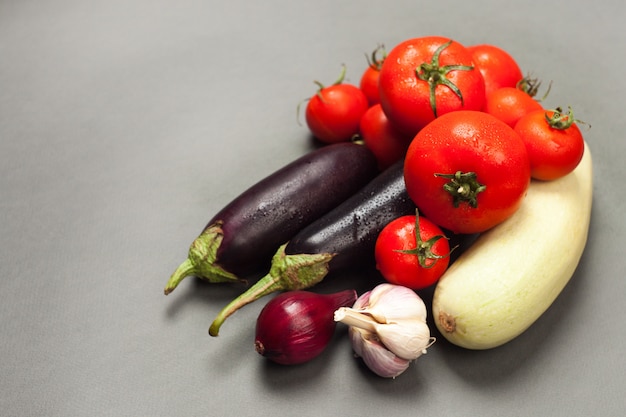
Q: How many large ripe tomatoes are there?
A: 2